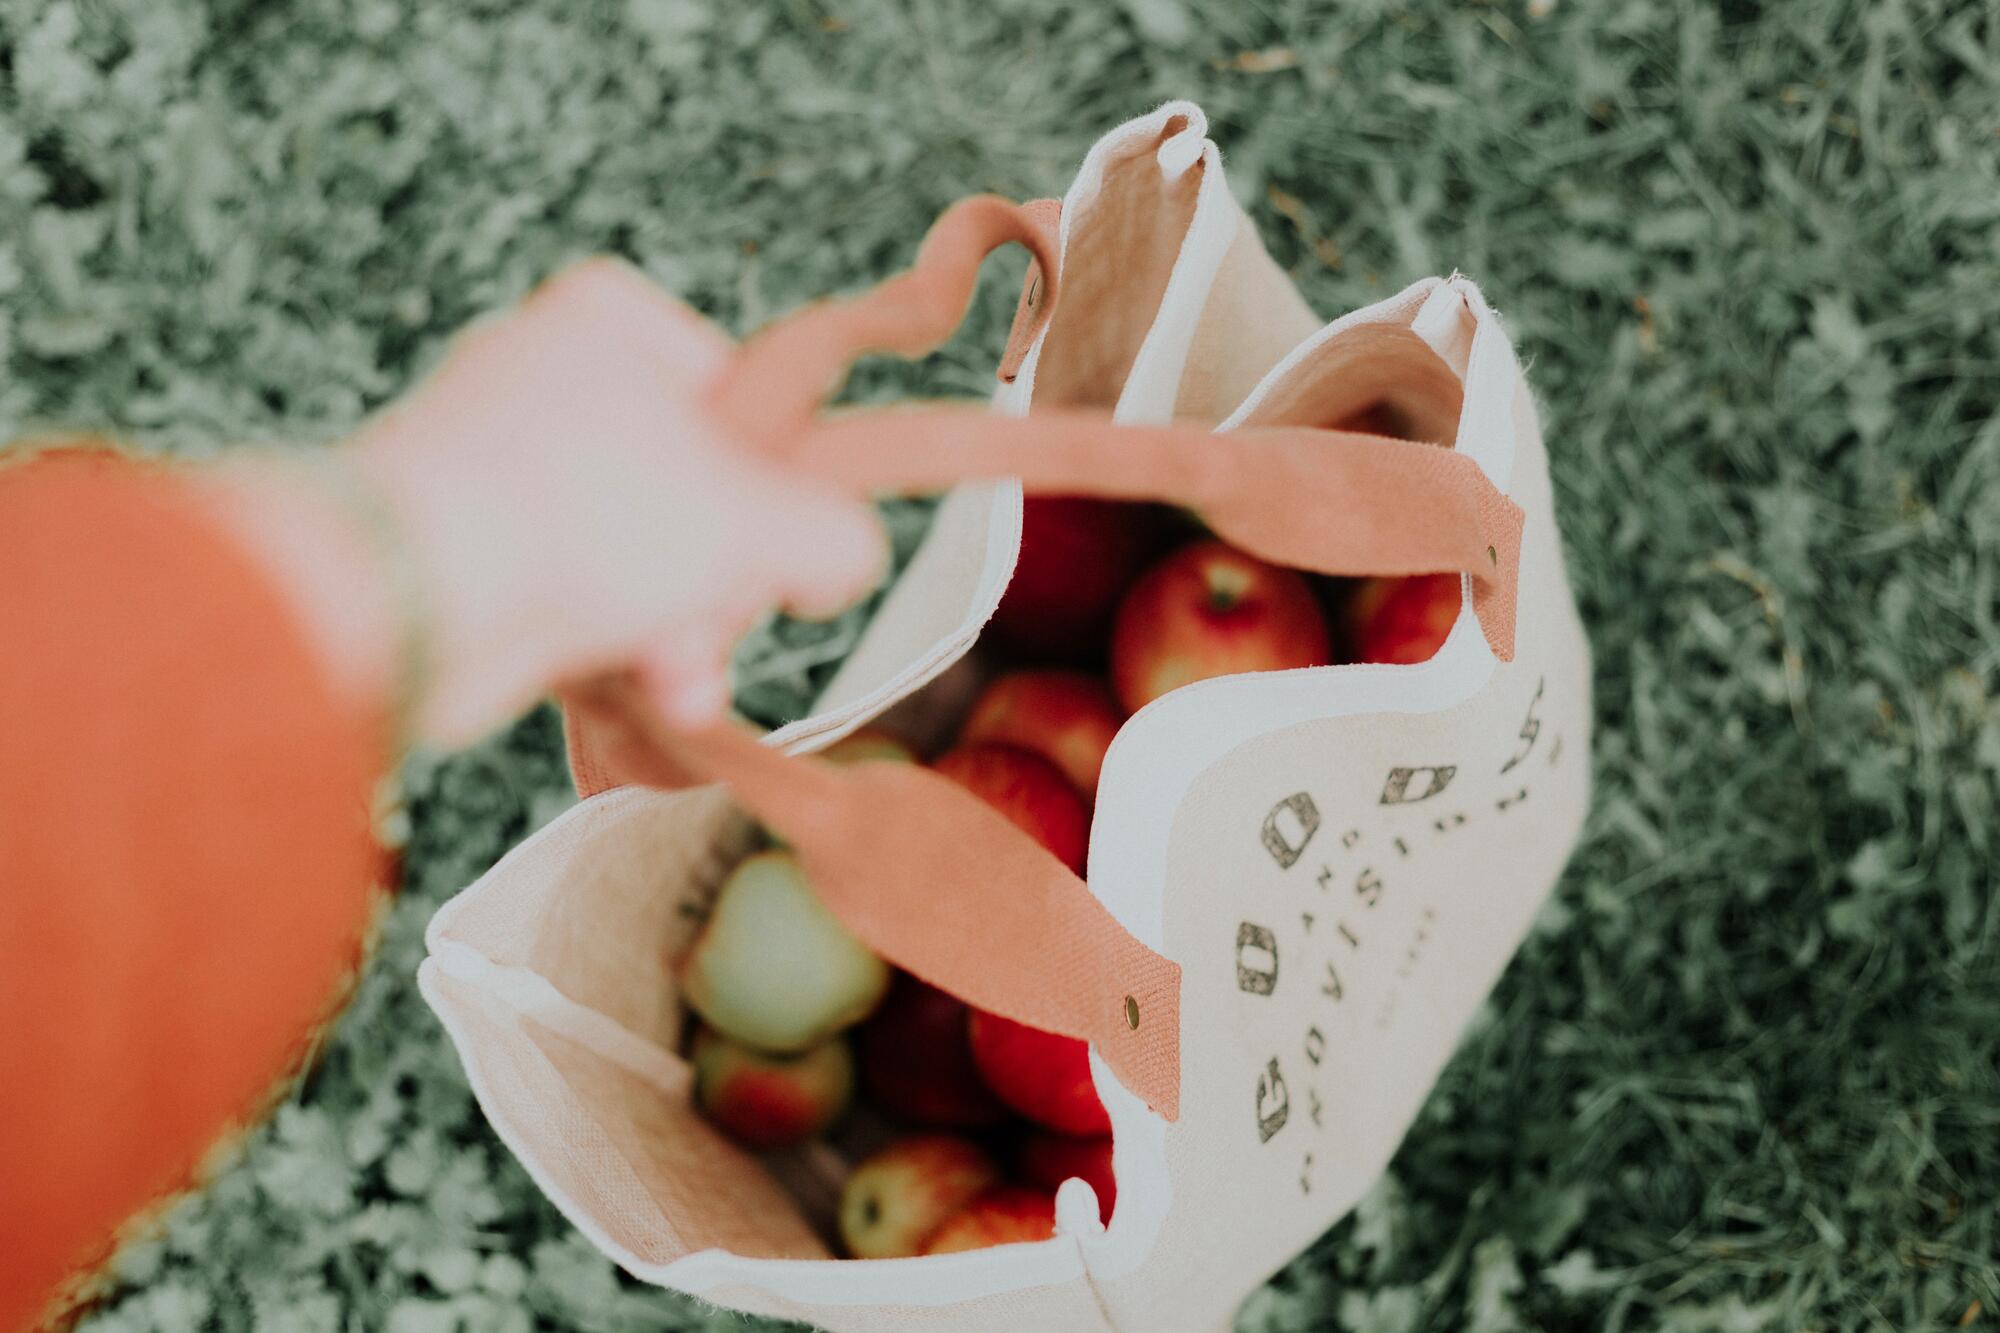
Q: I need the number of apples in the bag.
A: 13